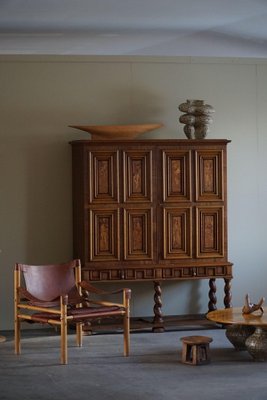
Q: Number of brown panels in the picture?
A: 8